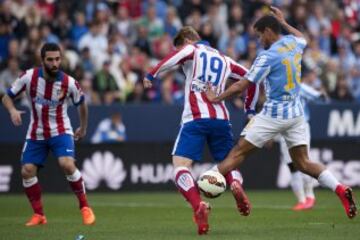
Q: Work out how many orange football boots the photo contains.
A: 2